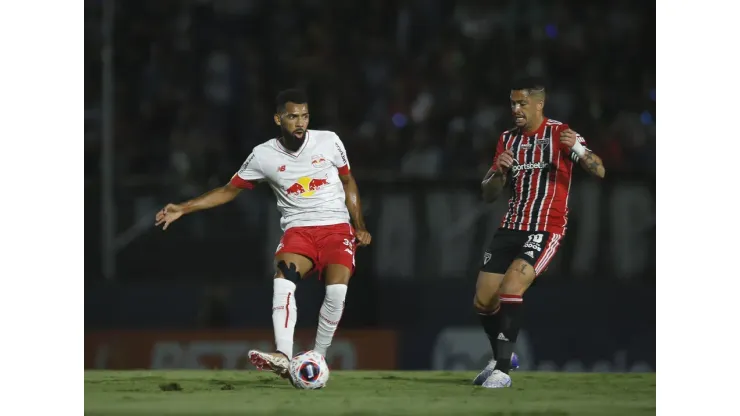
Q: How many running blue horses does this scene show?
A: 0